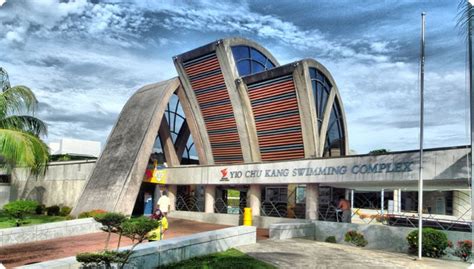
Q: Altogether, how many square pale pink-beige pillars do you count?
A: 4